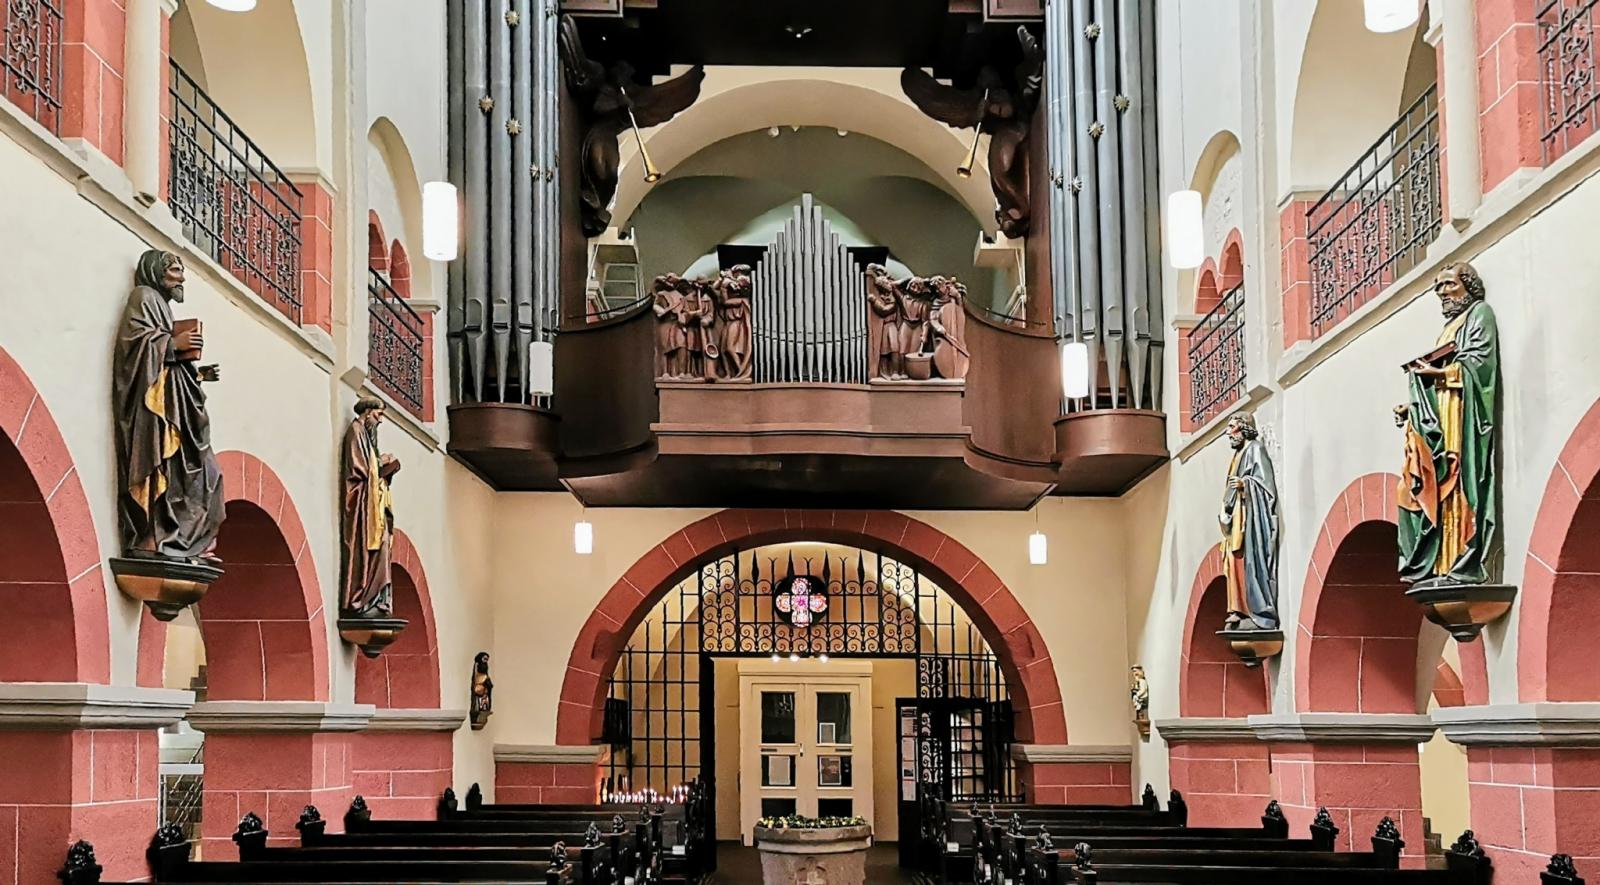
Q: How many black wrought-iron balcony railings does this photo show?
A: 6